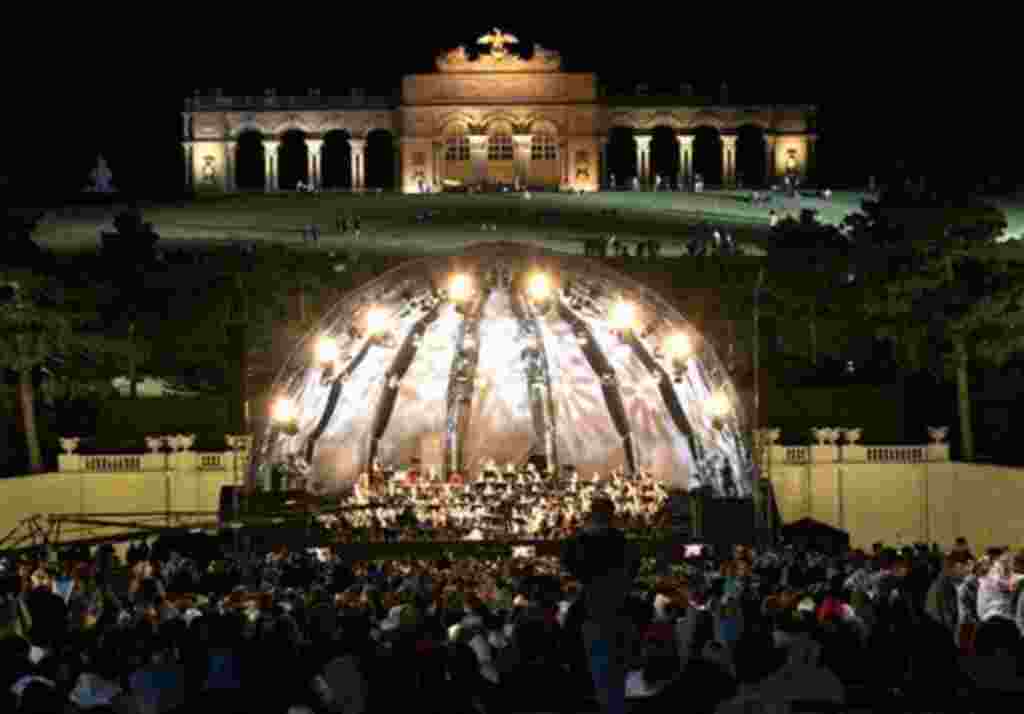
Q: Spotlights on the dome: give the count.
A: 8